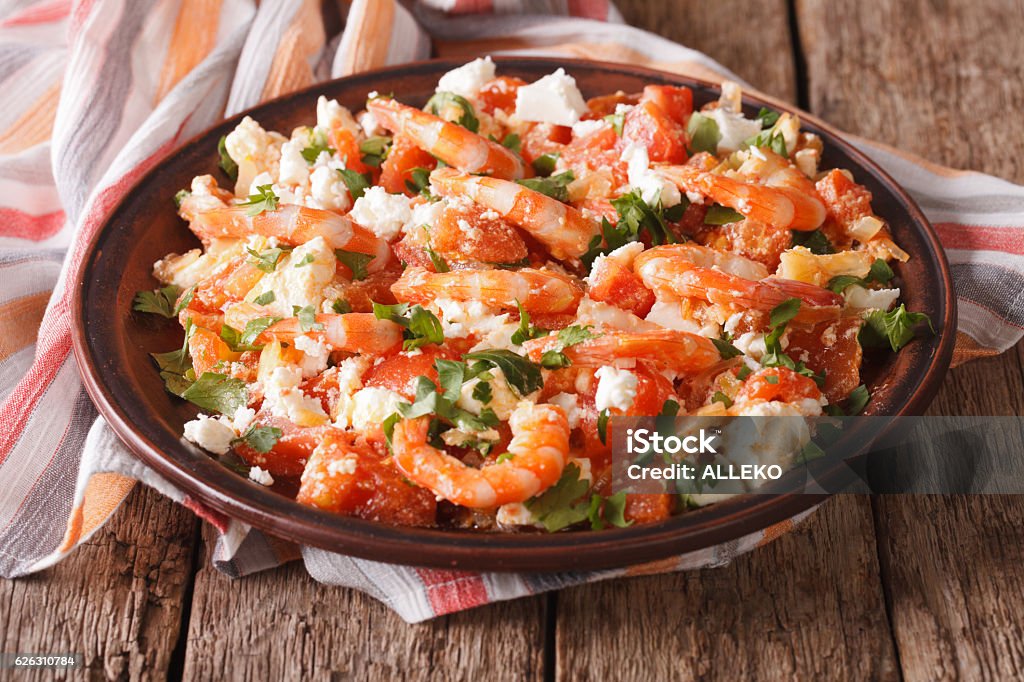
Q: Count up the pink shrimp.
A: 9